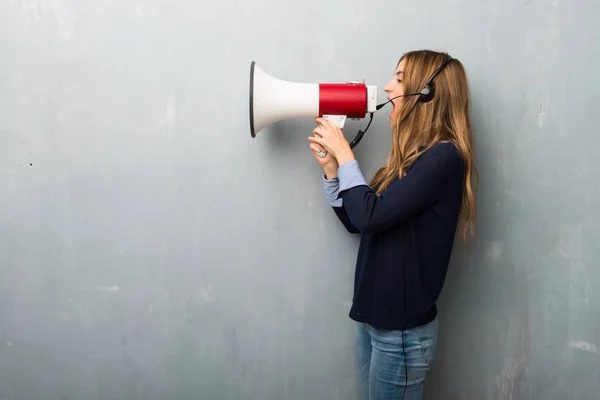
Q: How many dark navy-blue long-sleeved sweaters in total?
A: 1